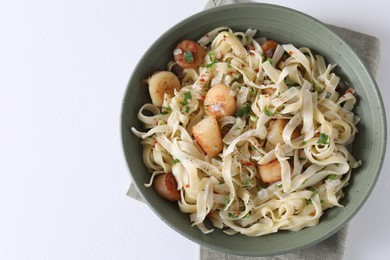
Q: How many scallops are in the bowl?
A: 8